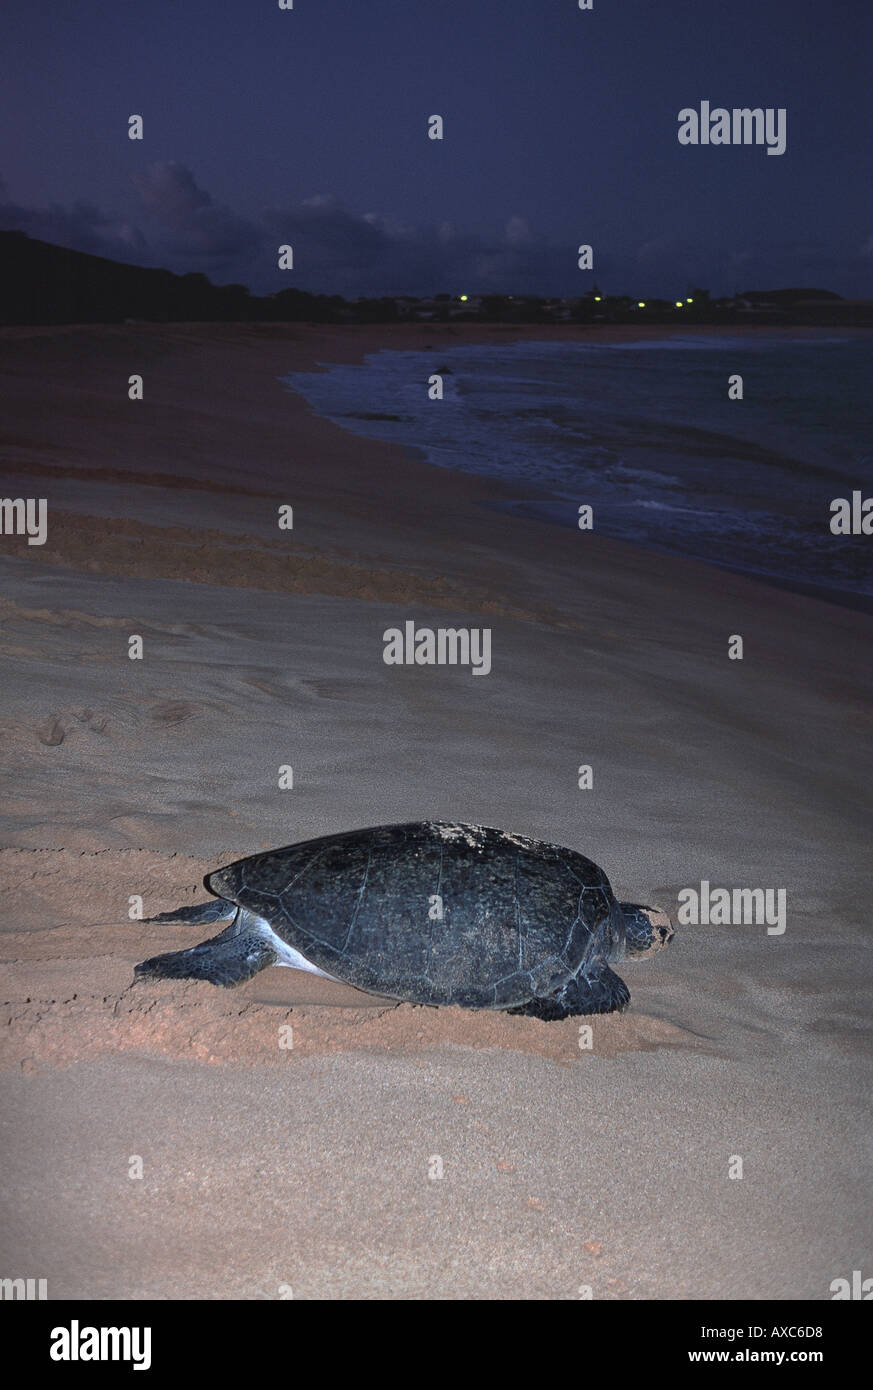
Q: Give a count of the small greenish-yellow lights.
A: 5